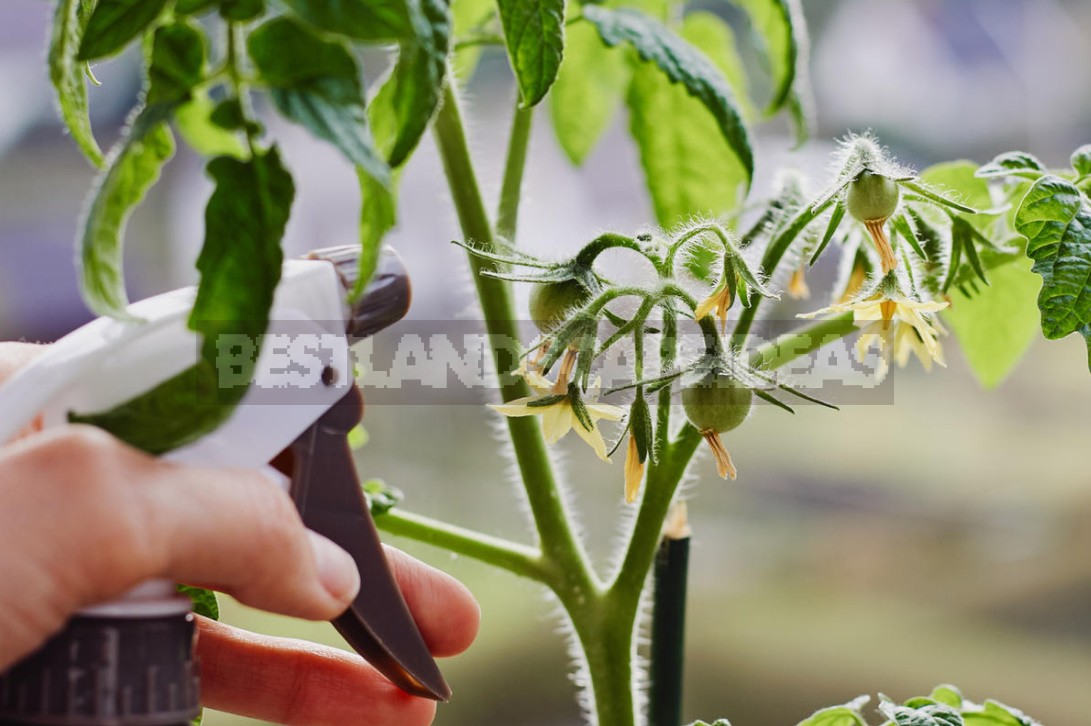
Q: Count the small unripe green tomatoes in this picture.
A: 3